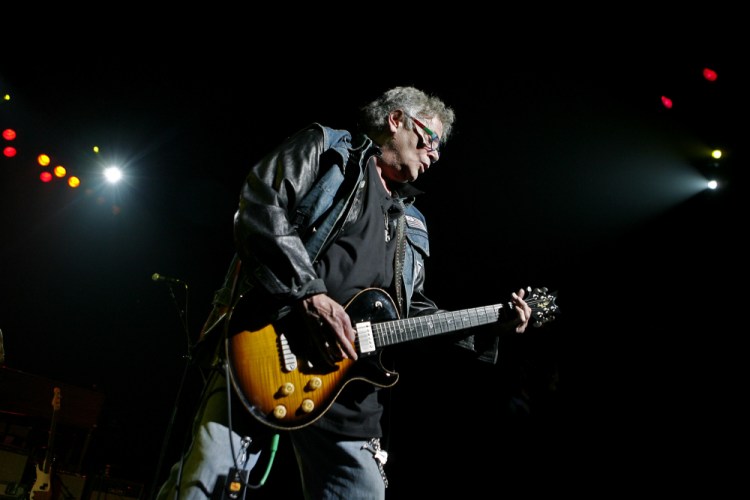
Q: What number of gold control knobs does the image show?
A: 4